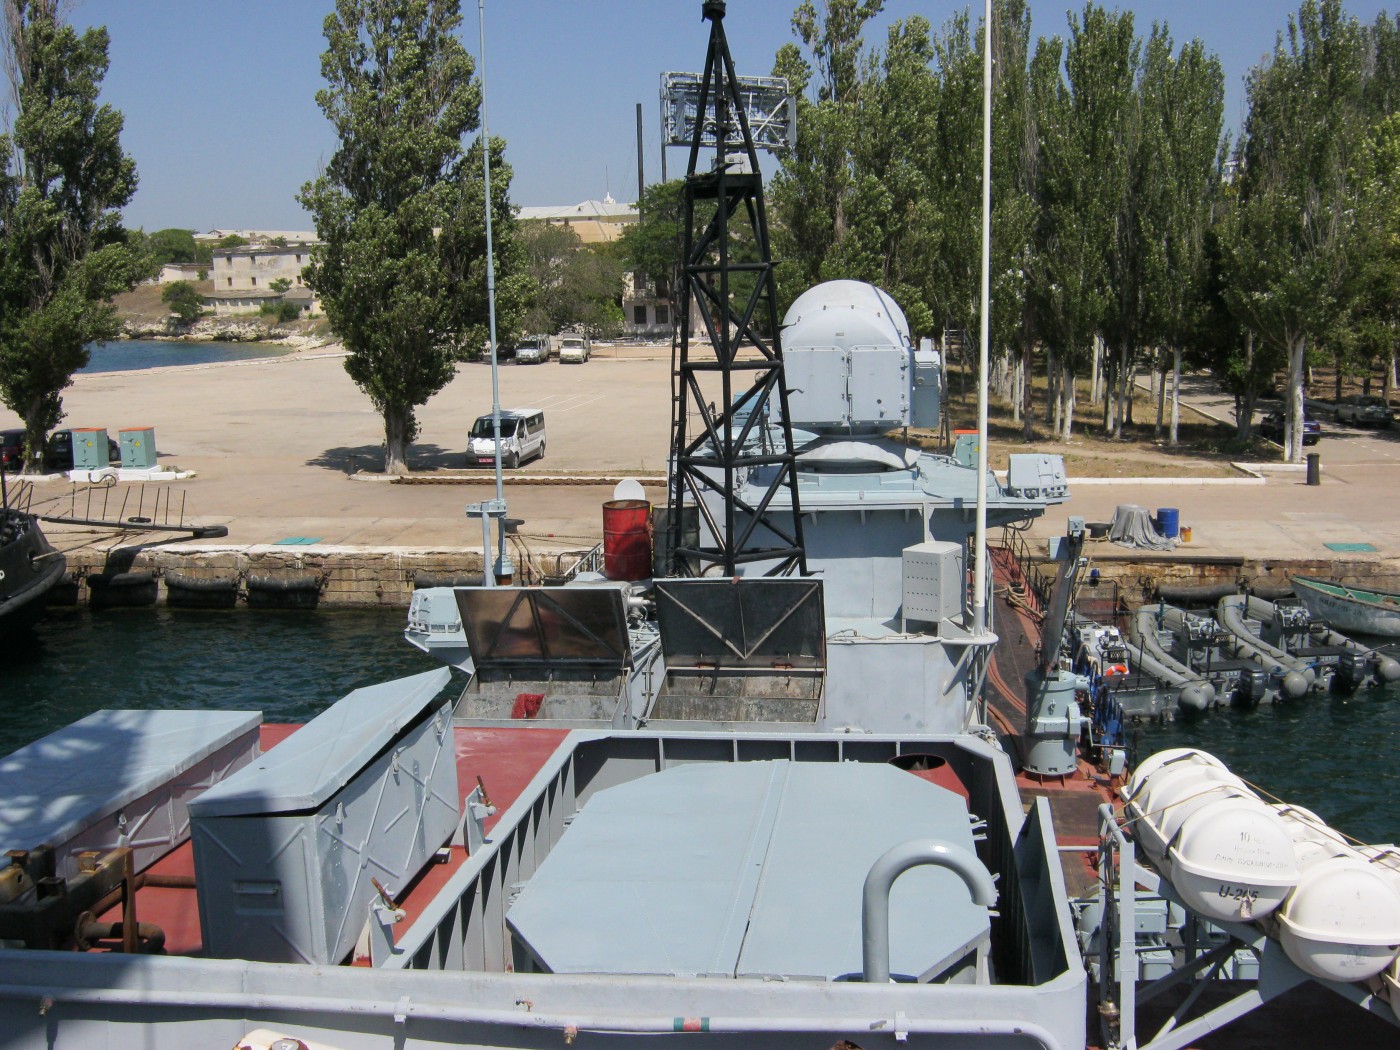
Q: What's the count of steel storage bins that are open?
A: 2